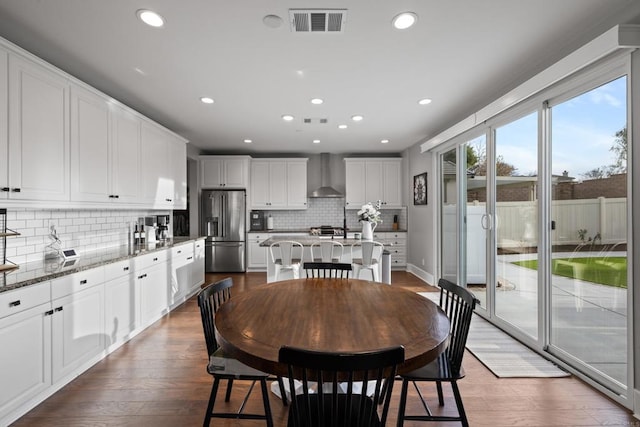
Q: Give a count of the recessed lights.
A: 11